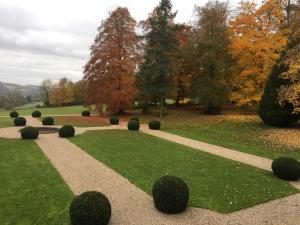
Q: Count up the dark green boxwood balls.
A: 14